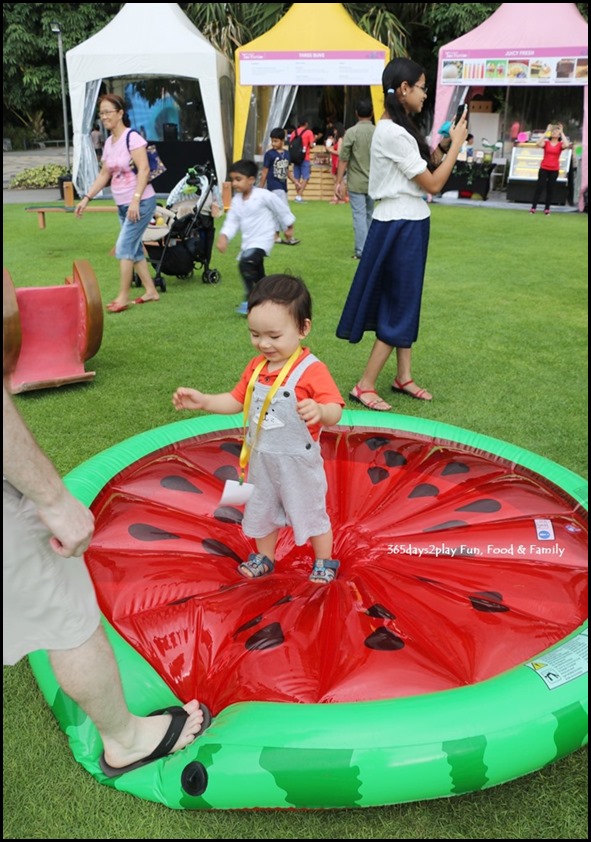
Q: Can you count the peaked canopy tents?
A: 3